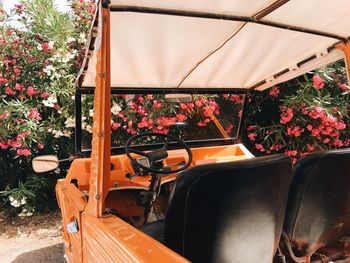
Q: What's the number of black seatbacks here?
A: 2